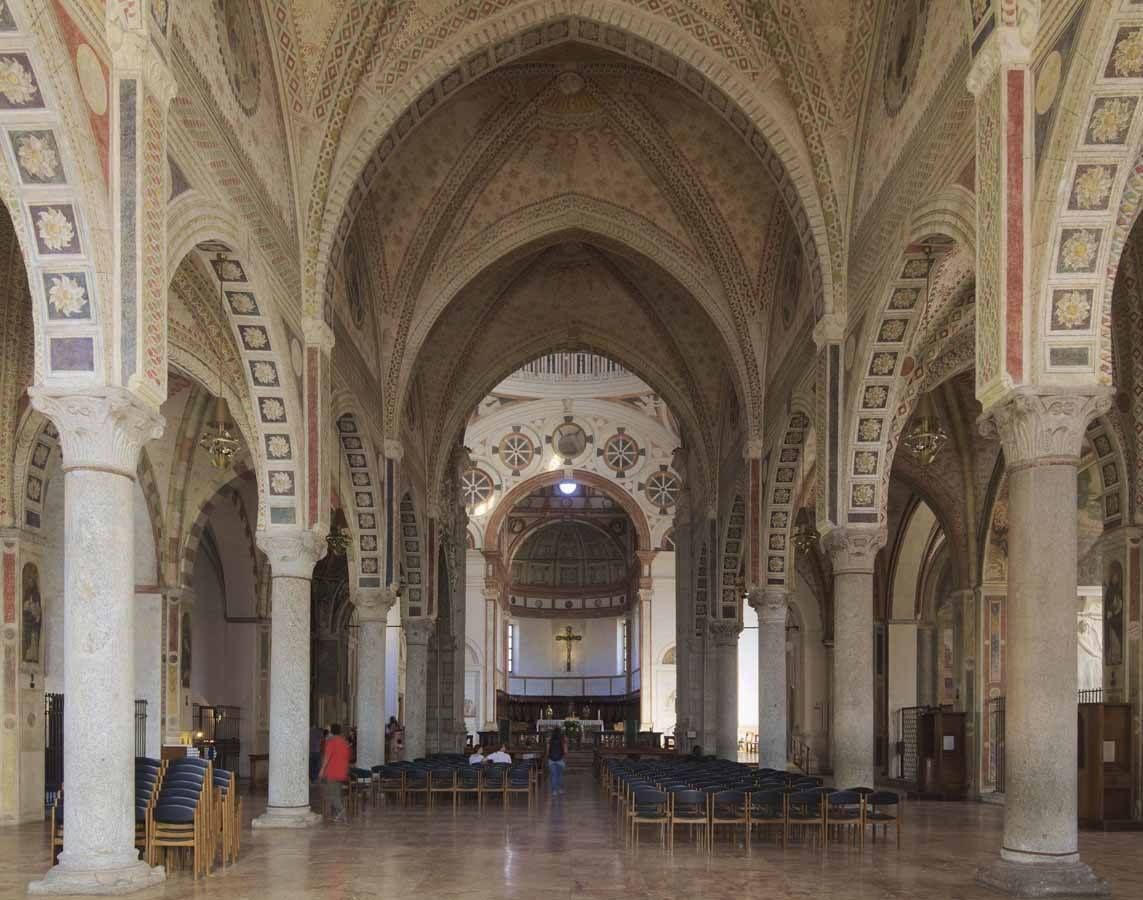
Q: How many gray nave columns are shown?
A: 8